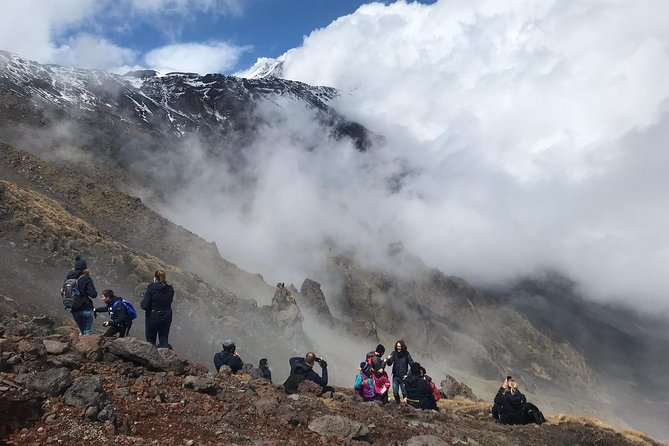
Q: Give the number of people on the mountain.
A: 13